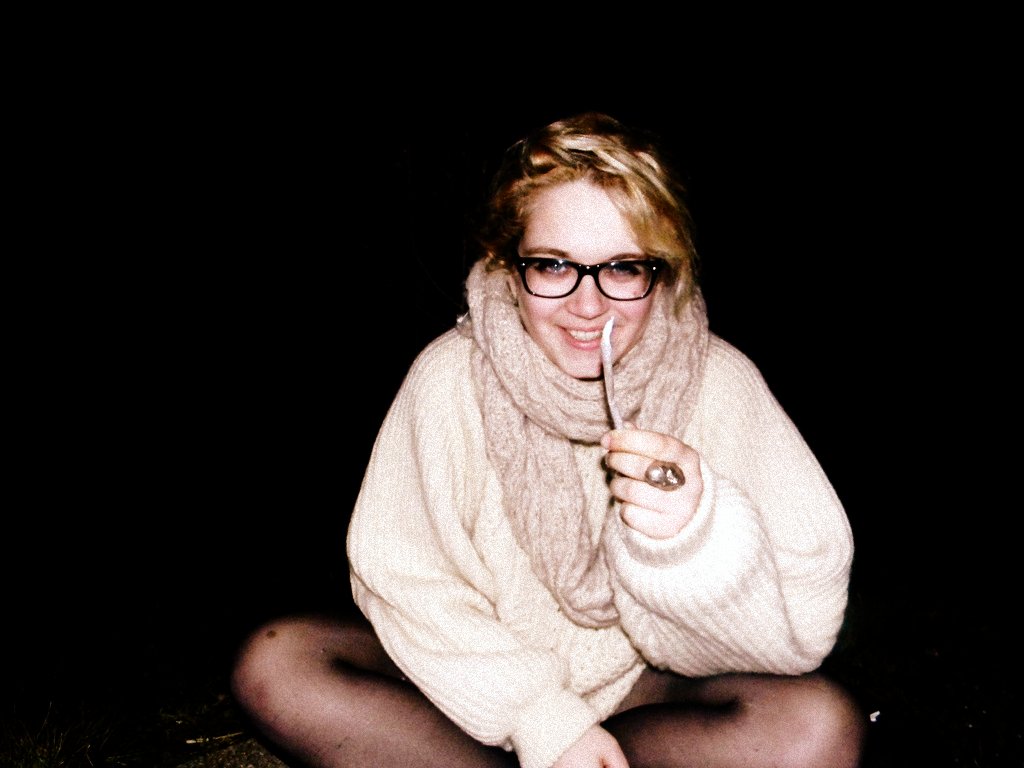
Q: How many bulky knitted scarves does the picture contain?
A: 1